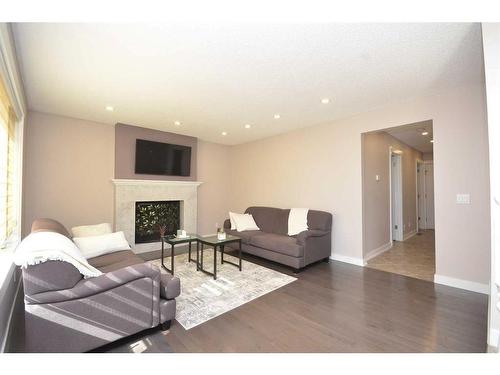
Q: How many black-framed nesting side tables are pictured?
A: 2